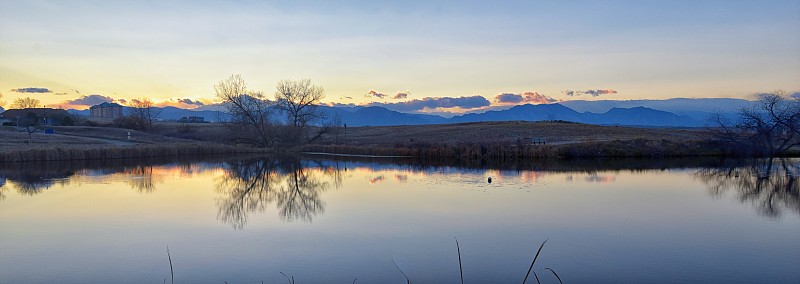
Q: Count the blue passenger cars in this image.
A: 0